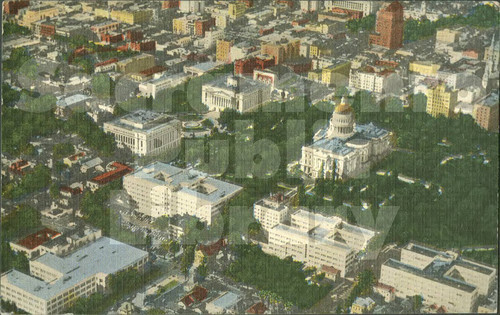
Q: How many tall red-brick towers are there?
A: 1